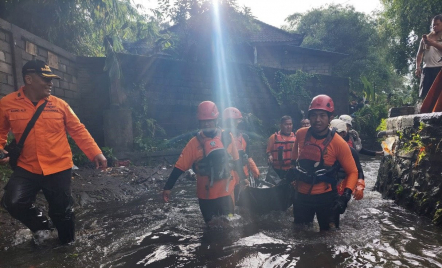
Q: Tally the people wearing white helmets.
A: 2